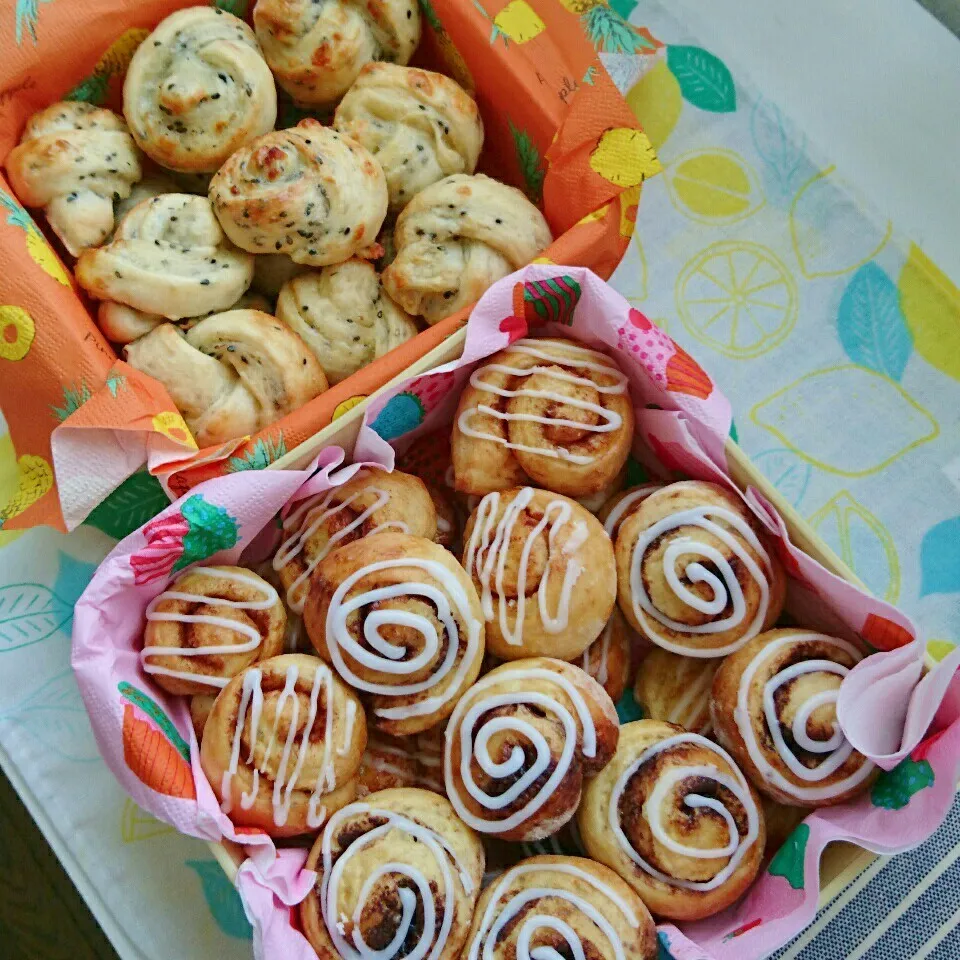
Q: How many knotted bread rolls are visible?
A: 9